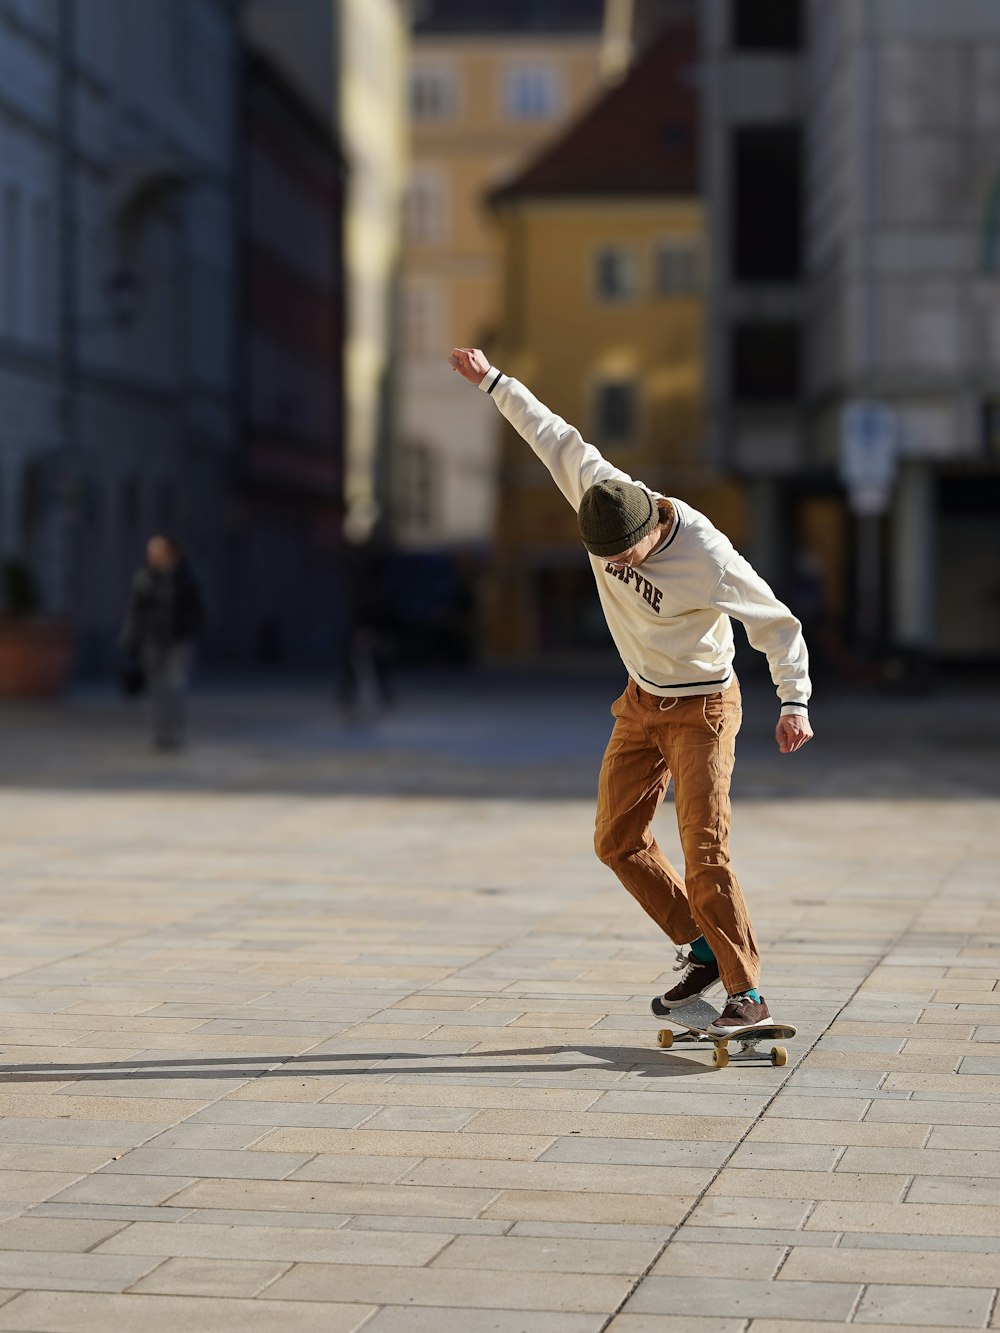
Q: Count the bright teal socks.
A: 2